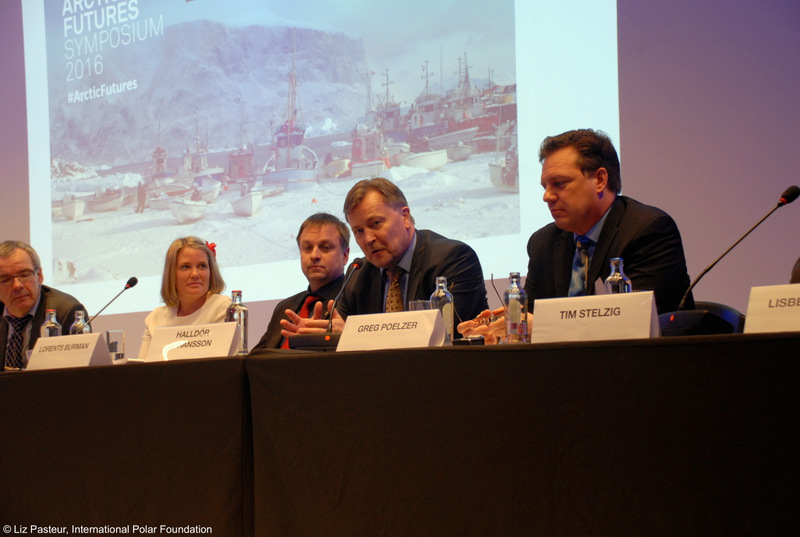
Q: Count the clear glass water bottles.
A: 6